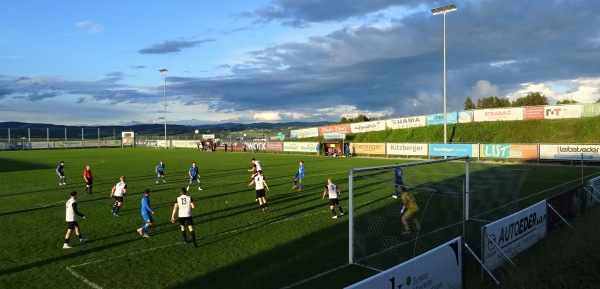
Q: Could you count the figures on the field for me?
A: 14